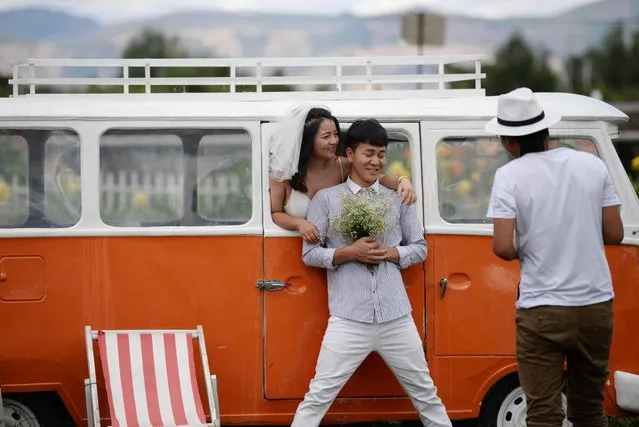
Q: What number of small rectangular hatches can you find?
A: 1